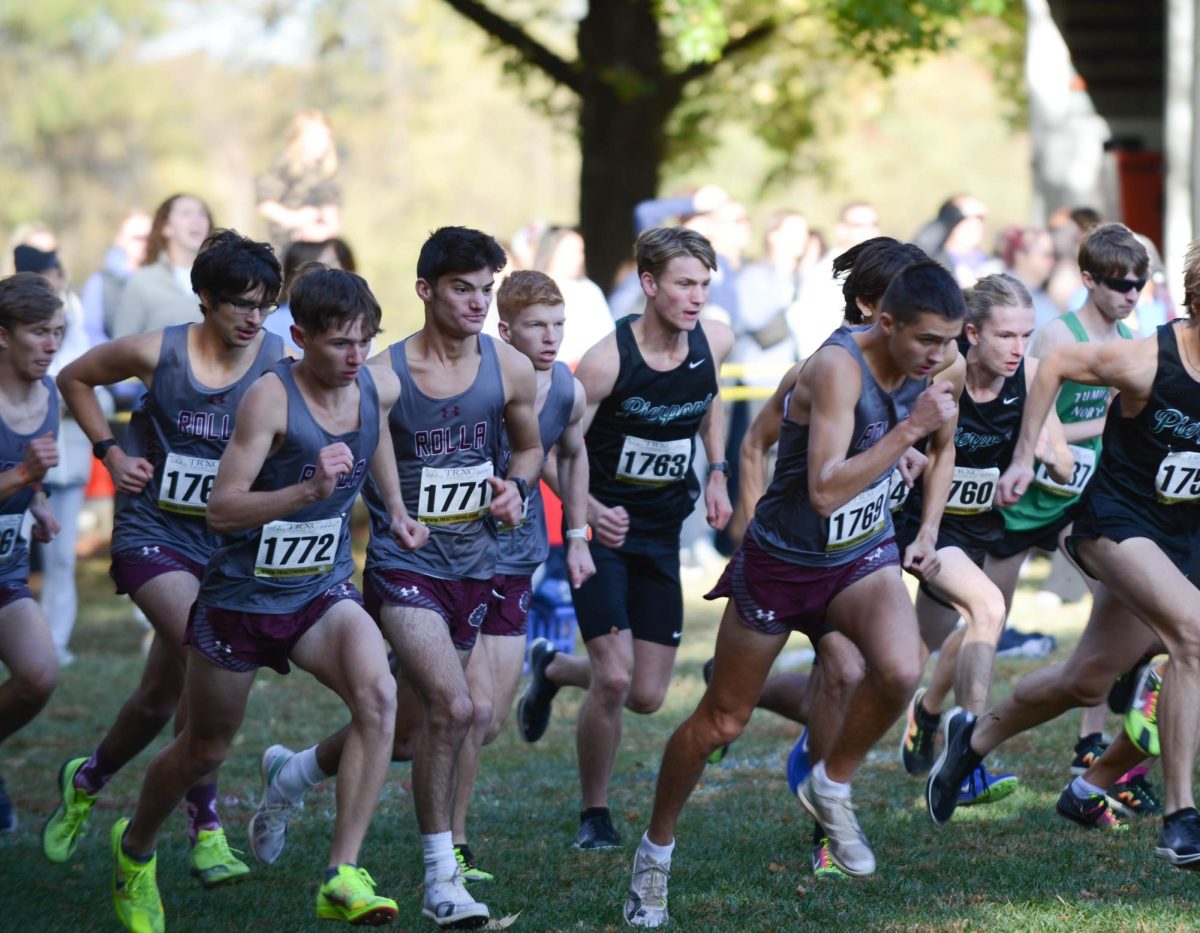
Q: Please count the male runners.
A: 11